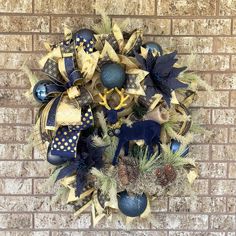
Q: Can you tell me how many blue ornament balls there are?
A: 7